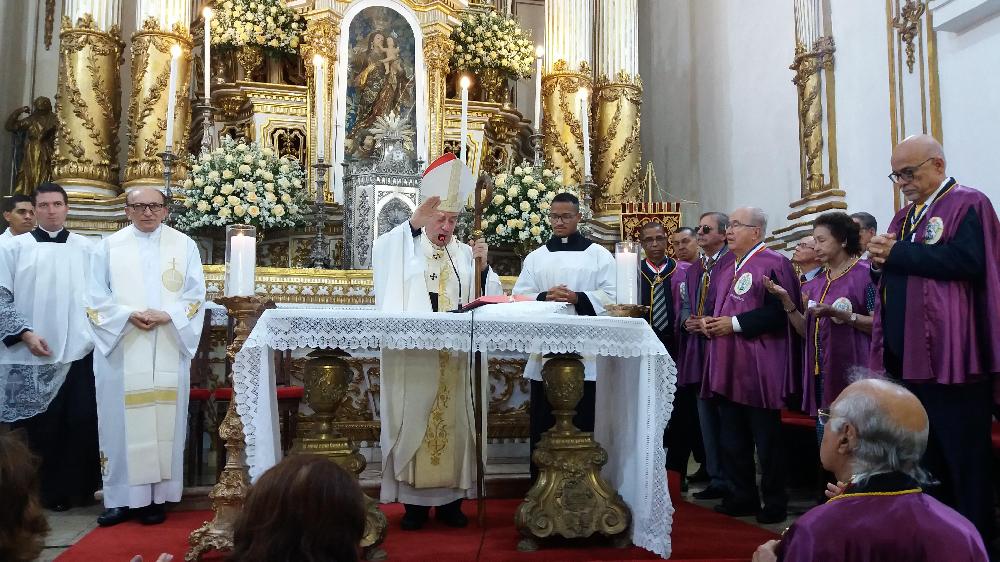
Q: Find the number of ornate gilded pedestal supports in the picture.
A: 2